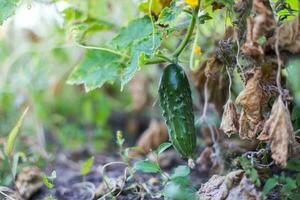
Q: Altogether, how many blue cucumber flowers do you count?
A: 0